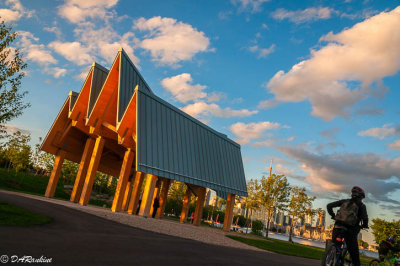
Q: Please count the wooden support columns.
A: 12